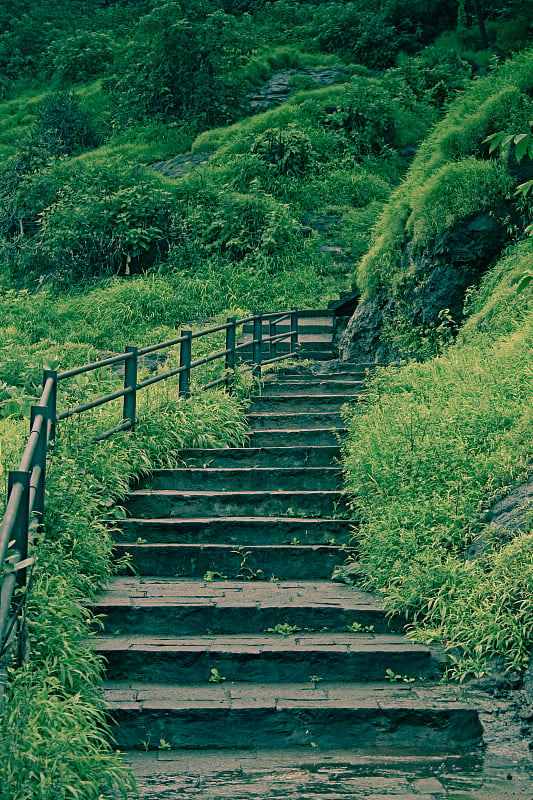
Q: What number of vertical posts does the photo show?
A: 9